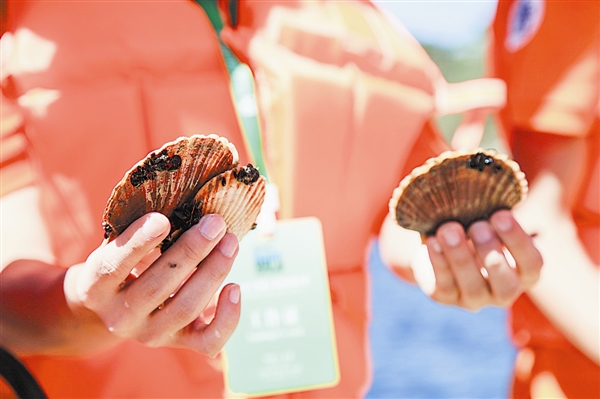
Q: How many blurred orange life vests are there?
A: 2